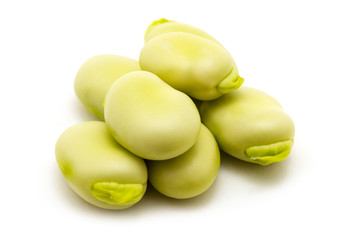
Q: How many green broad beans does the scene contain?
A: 7